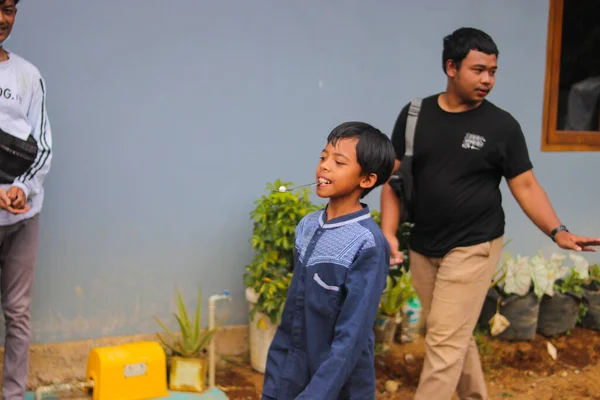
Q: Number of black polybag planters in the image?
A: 4